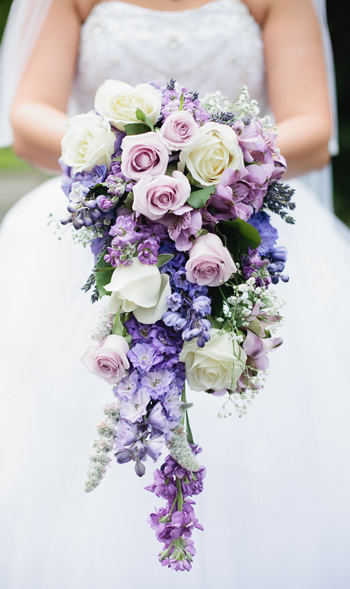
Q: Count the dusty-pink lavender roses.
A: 5